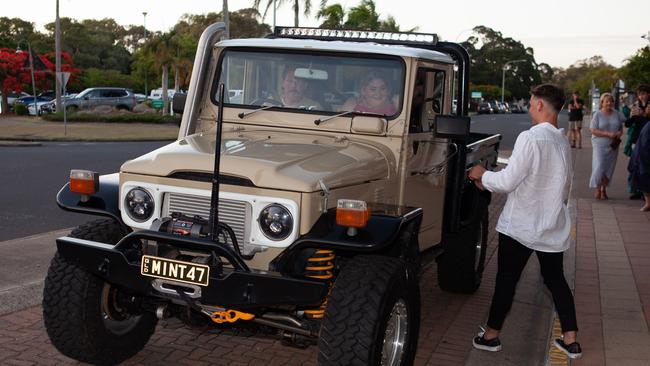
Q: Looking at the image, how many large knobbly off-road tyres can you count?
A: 3